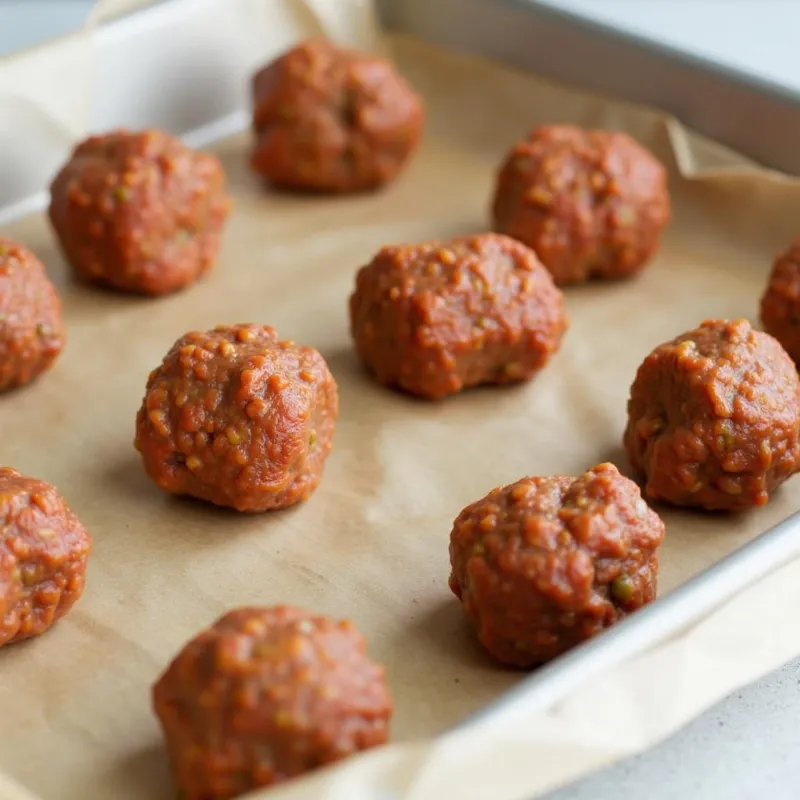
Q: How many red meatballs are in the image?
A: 11